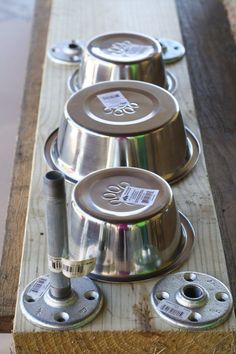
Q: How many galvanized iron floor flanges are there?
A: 4